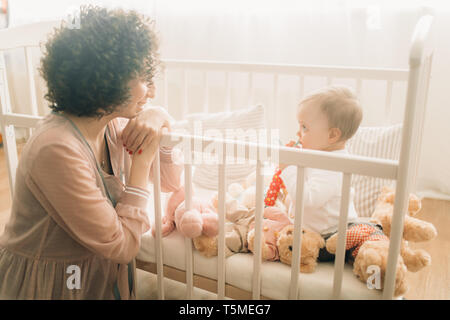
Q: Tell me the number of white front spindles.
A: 6